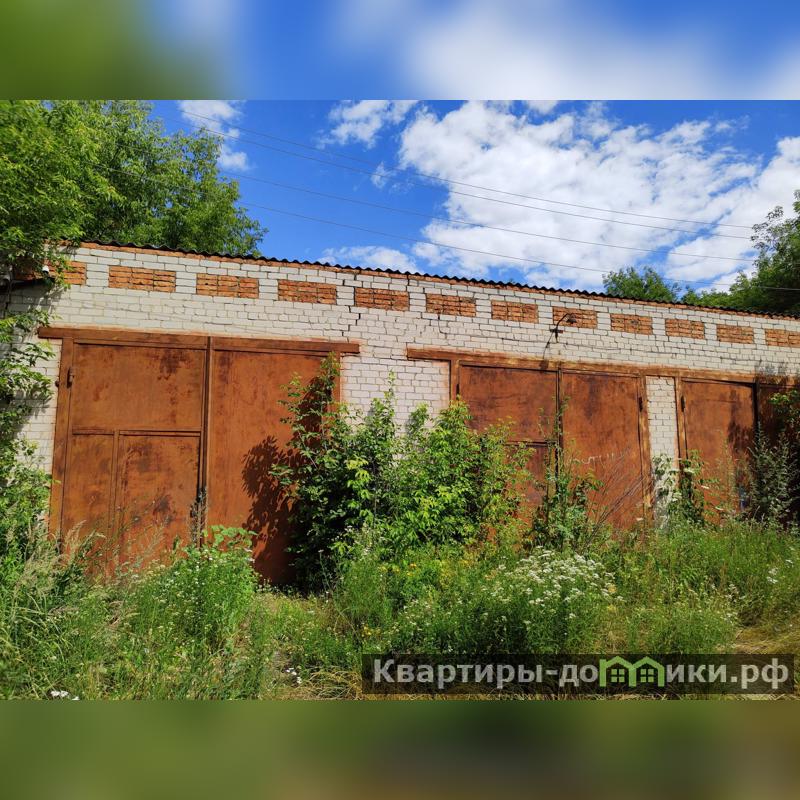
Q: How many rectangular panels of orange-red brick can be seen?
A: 12